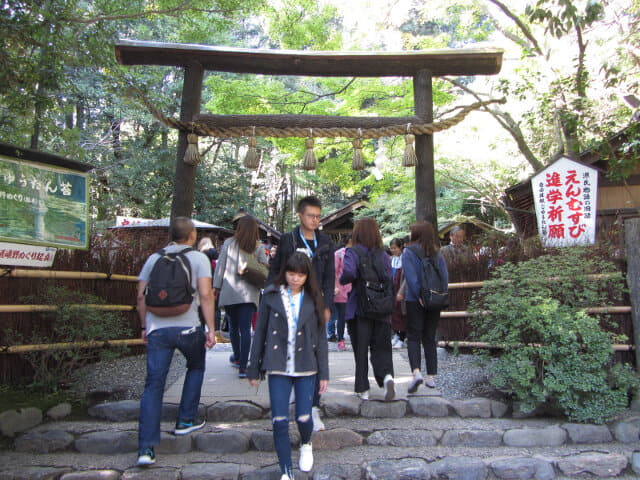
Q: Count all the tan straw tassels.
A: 5